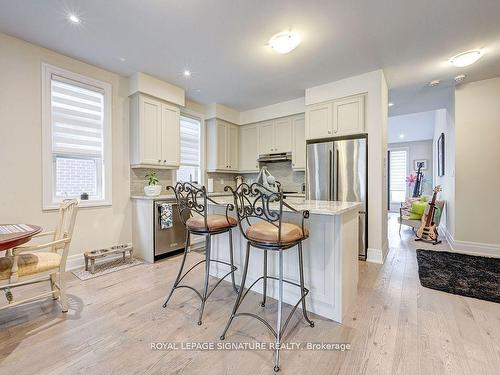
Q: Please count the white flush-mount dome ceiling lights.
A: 2